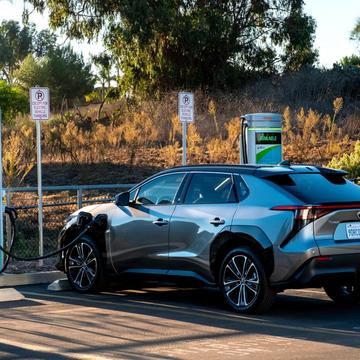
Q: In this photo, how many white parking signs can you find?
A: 2